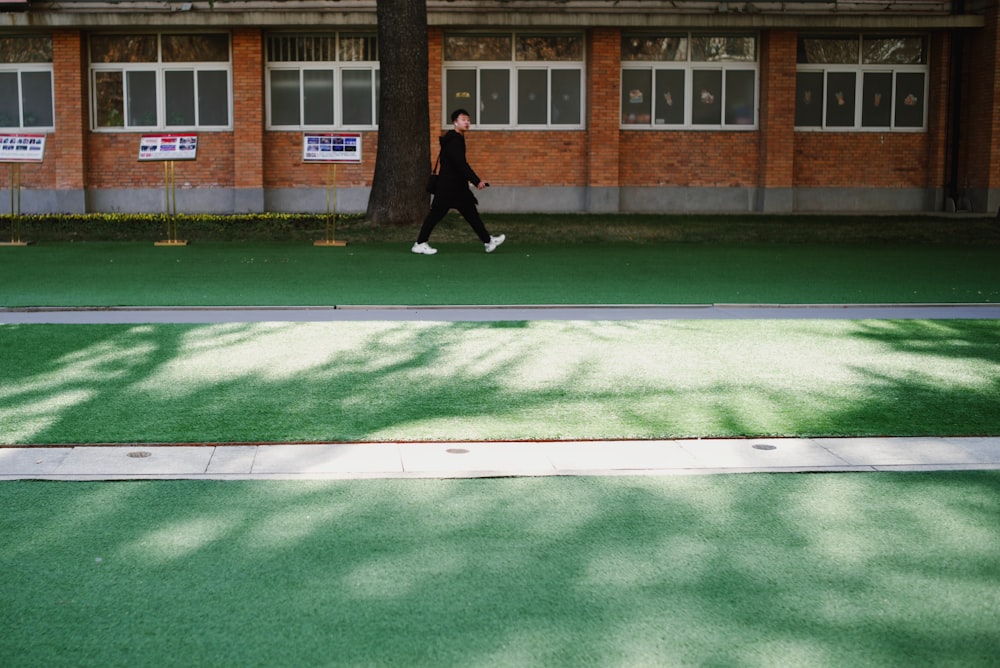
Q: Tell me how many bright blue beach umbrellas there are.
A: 0